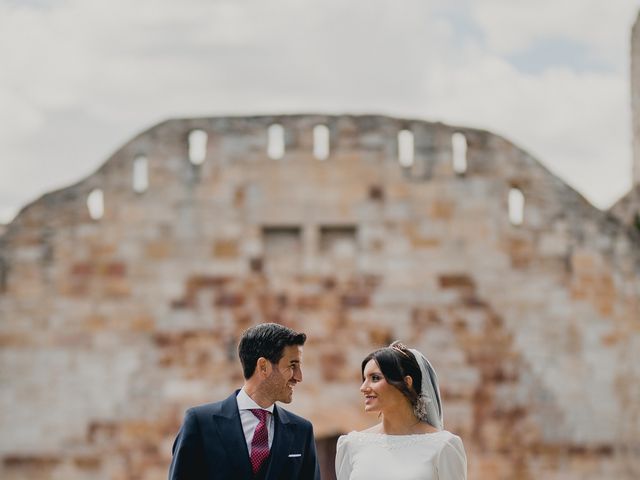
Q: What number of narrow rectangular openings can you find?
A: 8